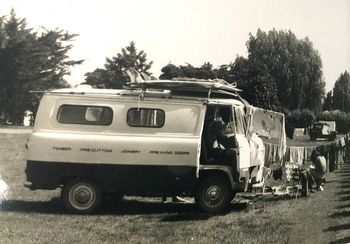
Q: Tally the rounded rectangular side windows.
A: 2